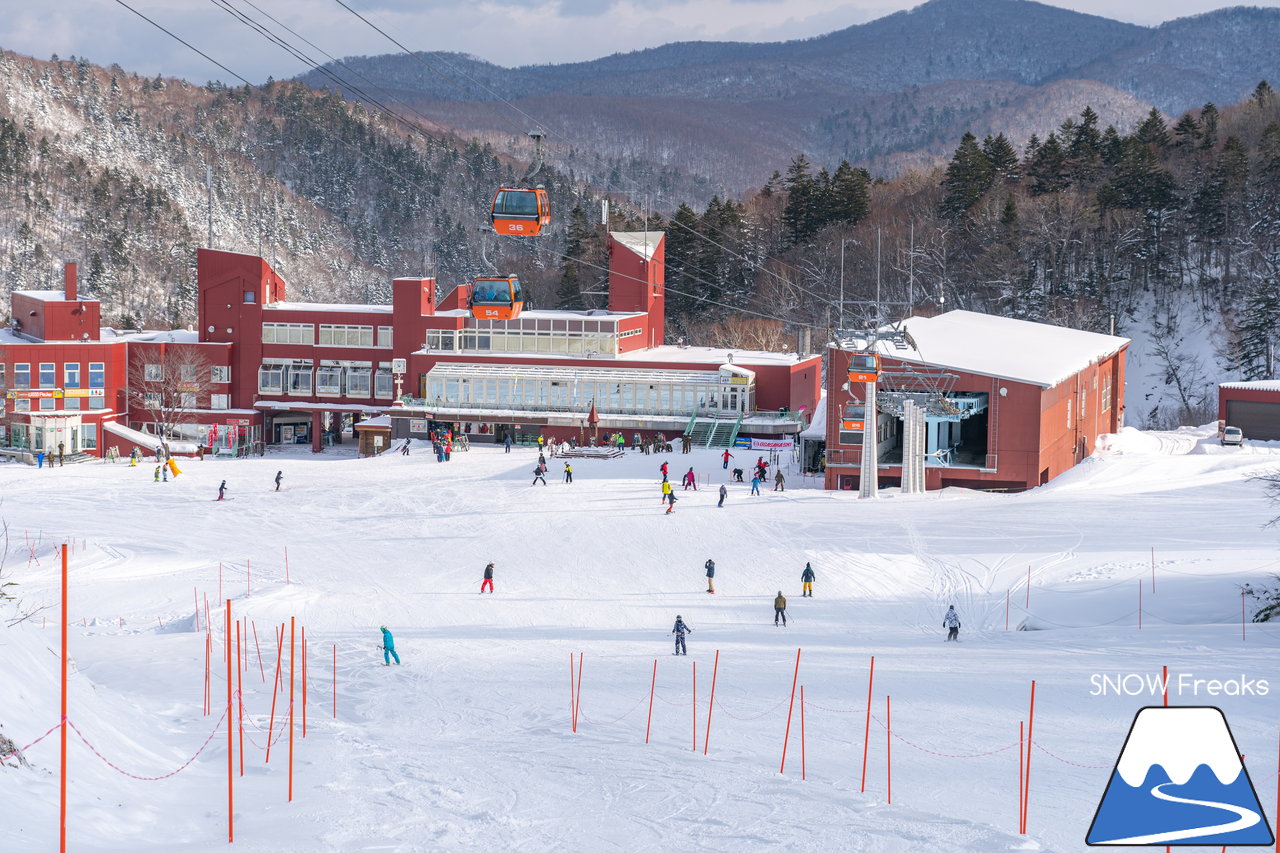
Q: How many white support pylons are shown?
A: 4